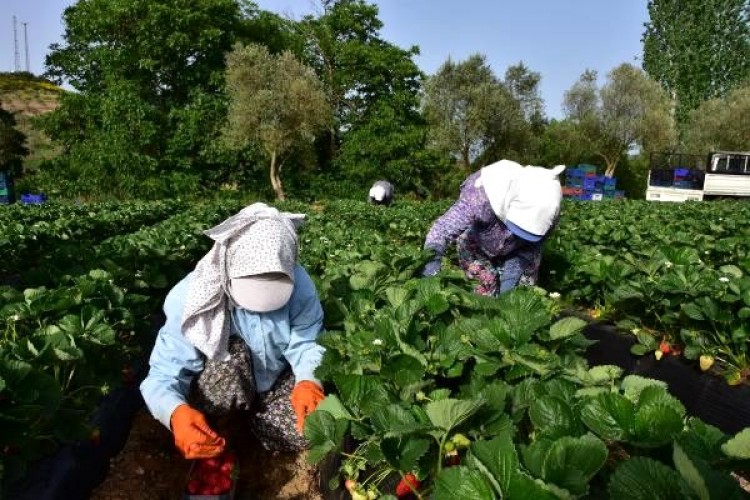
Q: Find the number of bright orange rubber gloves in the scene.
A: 2